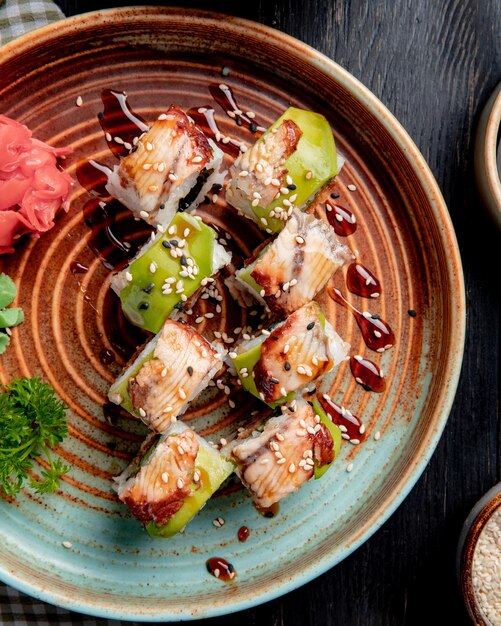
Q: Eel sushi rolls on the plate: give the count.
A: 8